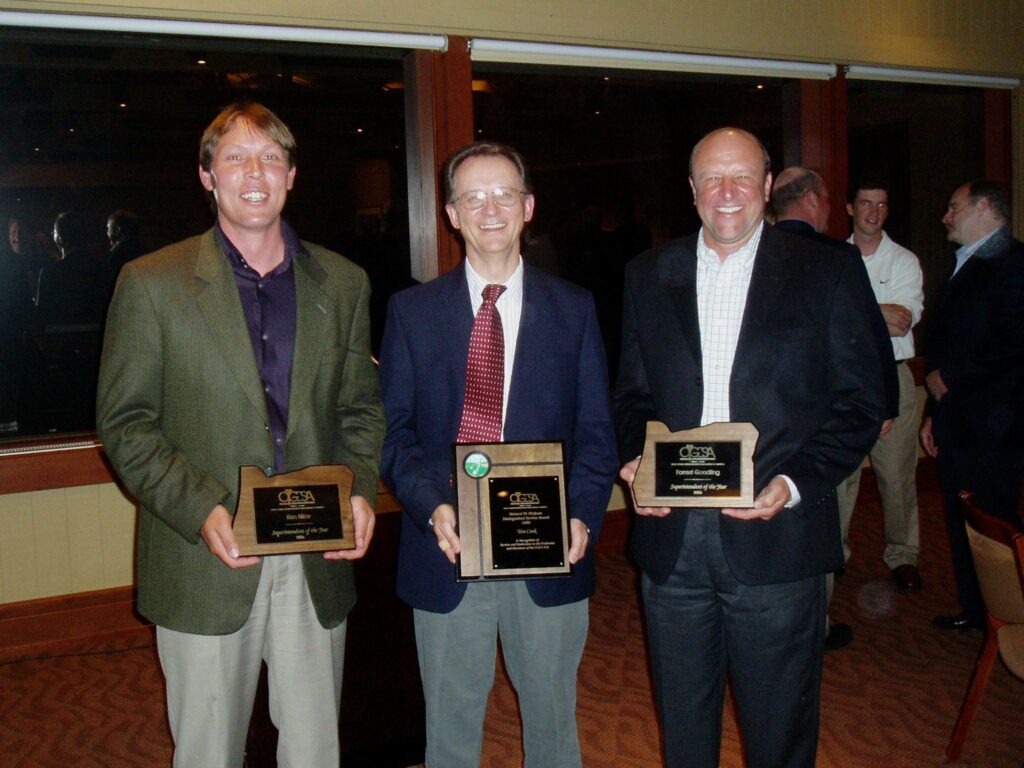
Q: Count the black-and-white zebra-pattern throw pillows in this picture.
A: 0